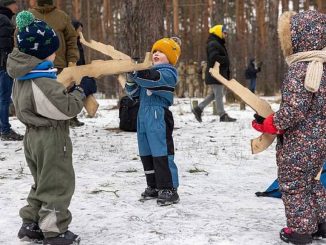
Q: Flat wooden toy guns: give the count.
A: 3